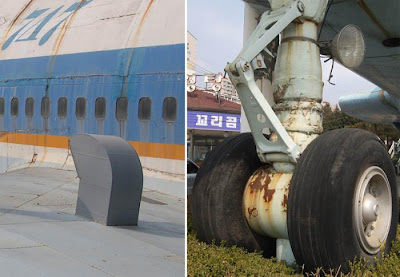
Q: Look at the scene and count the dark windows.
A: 10